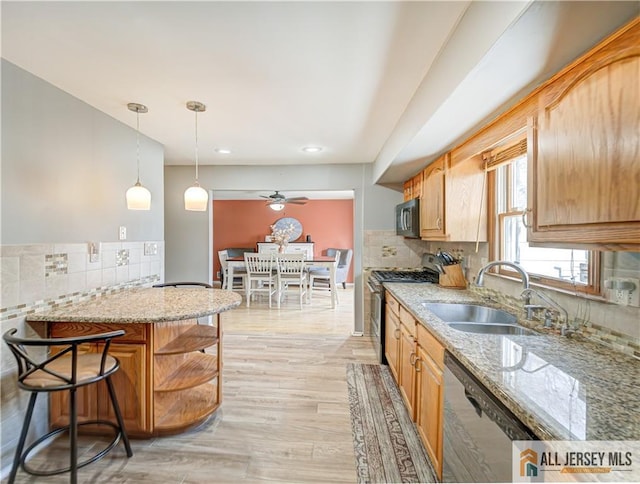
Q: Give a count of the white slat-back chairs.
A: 4